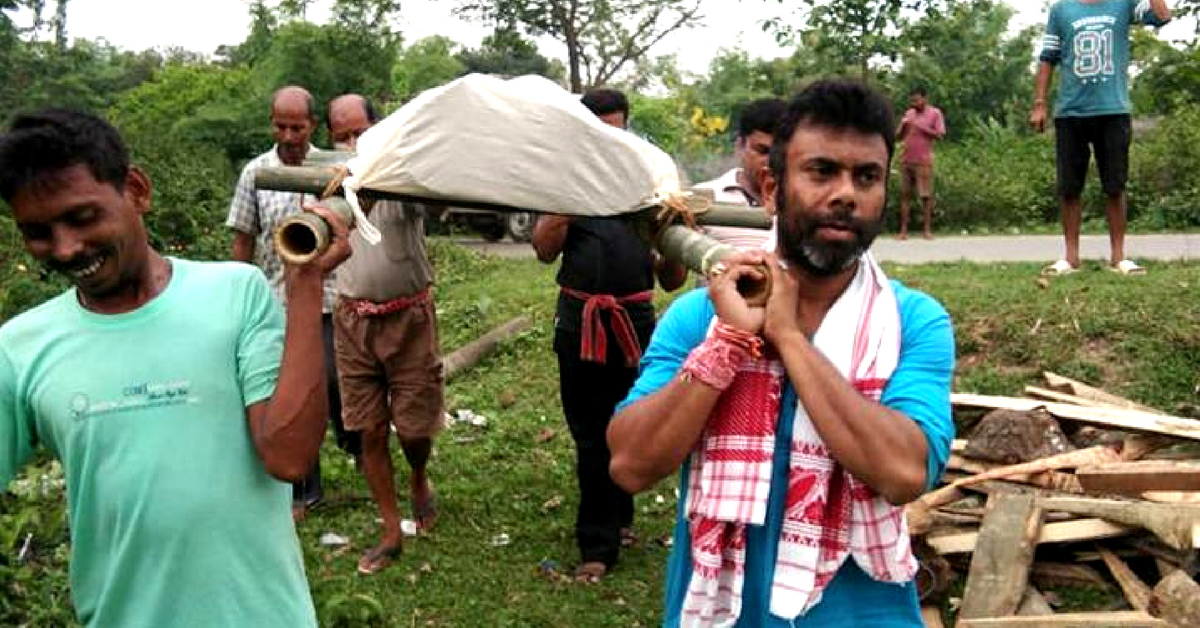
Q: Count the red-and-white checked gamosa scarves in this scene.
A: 1